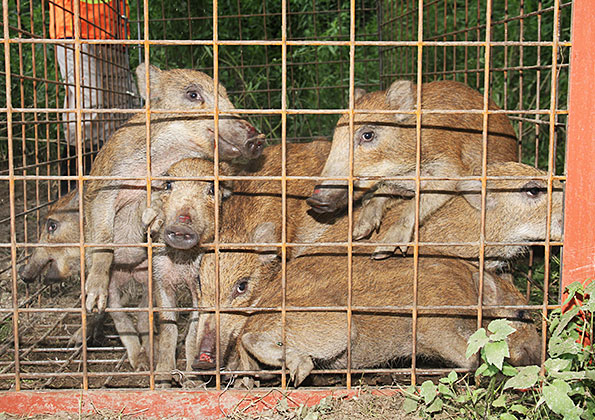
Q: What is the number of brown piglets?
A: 7